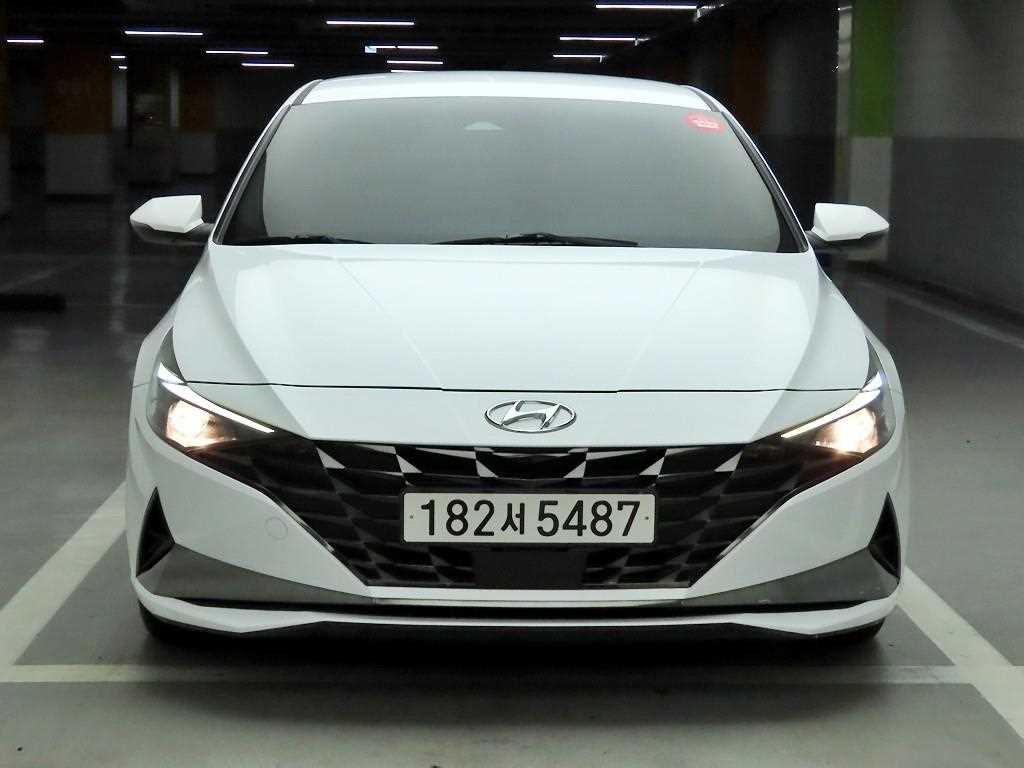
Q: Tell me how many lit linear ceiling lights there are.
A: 13